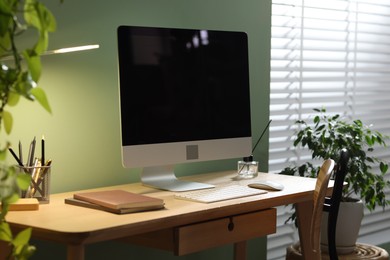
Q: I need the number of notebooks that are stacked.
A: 2